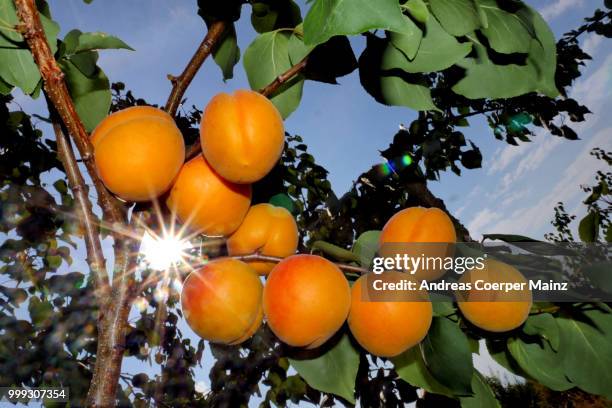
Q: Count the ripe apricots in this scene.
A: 9